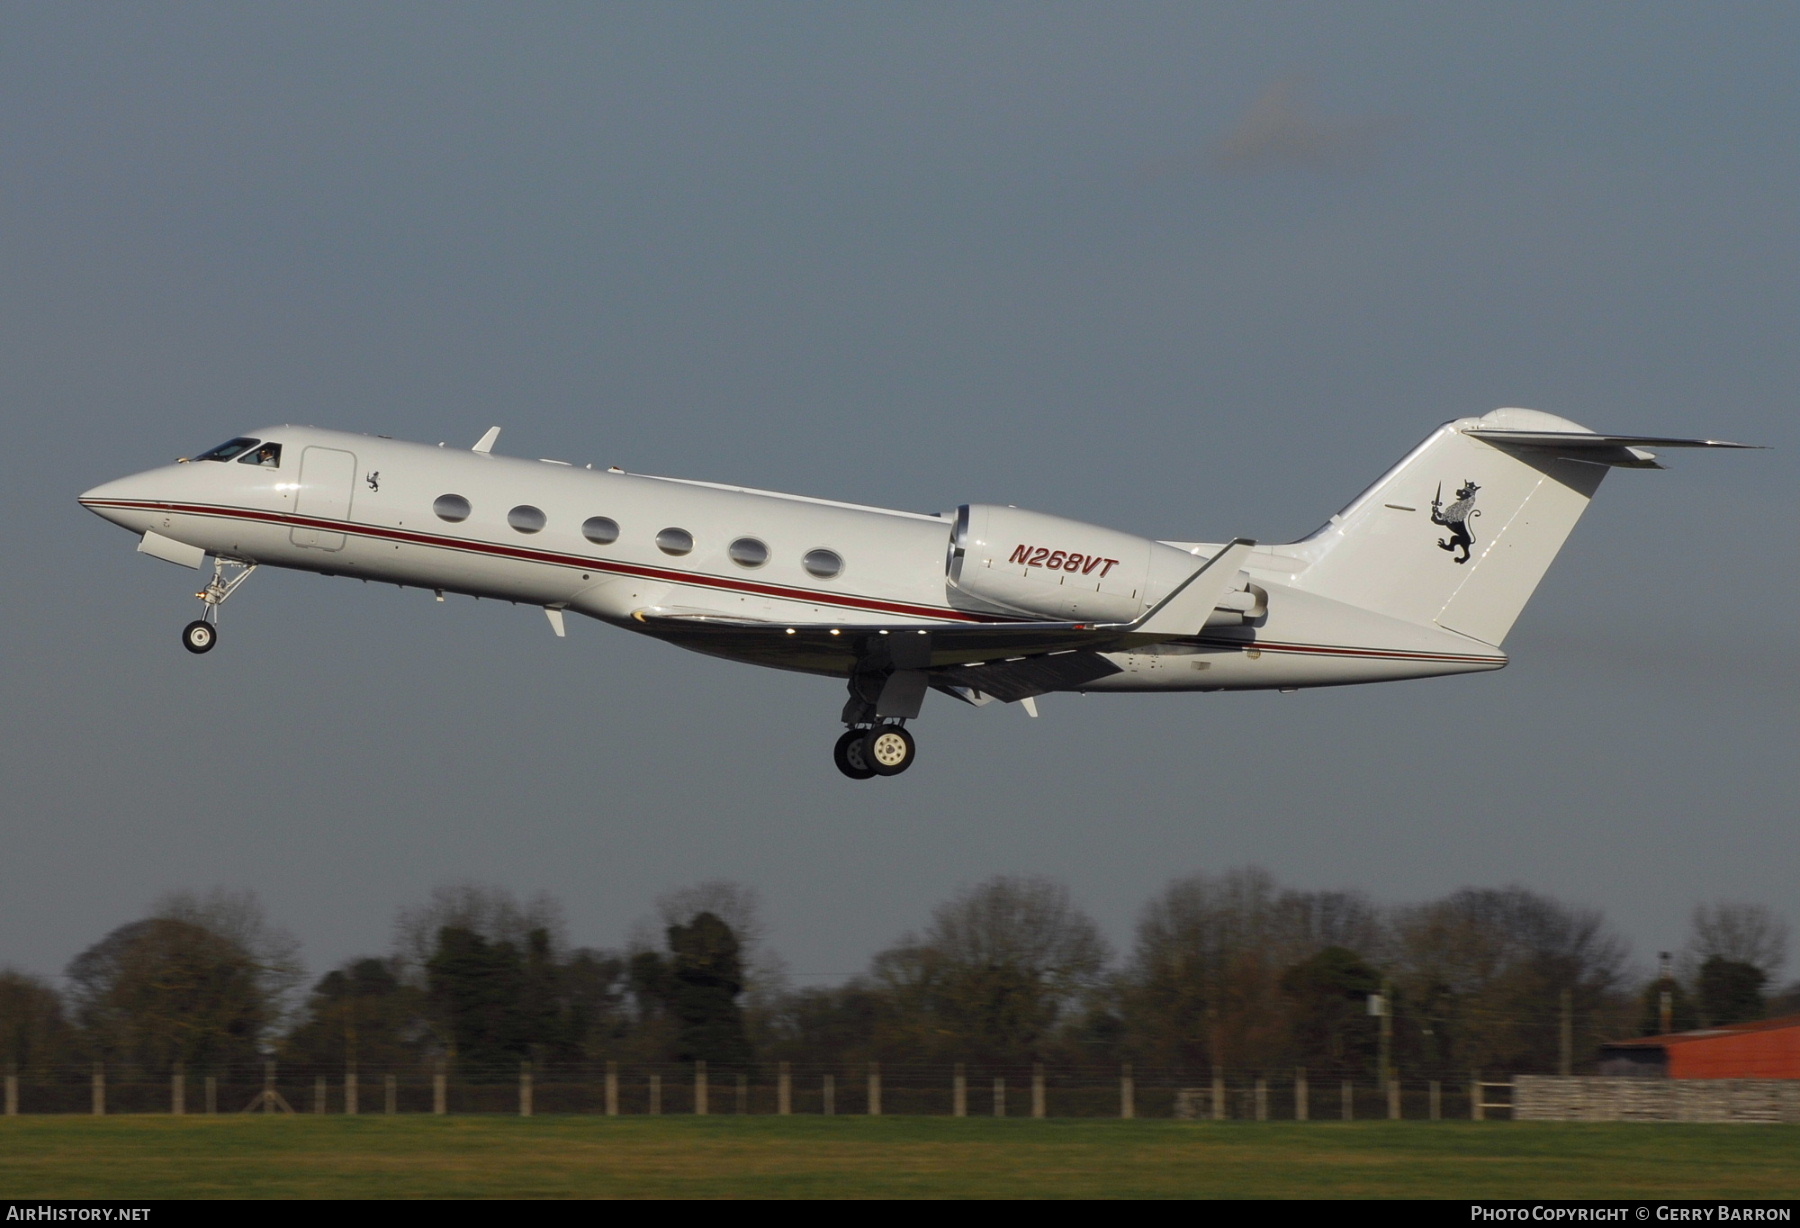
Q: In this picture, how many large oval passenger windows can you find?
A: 6